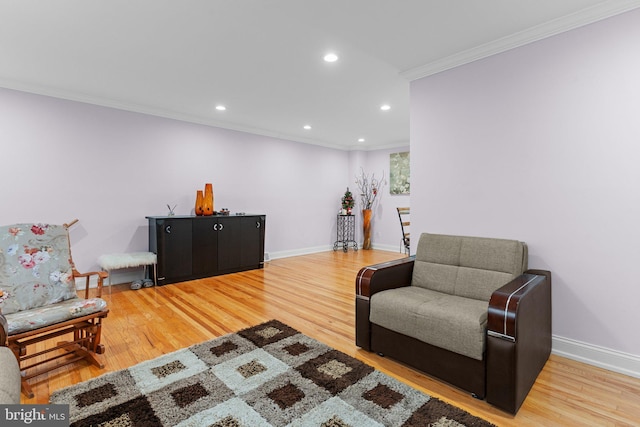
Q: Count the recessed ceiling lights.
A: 5